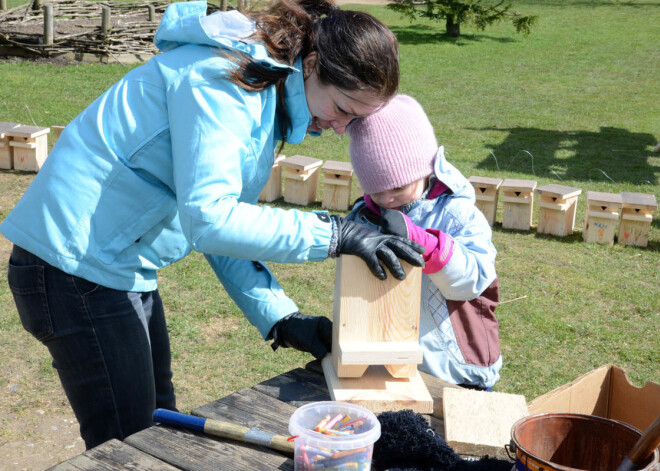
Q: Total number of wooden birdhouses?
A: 12